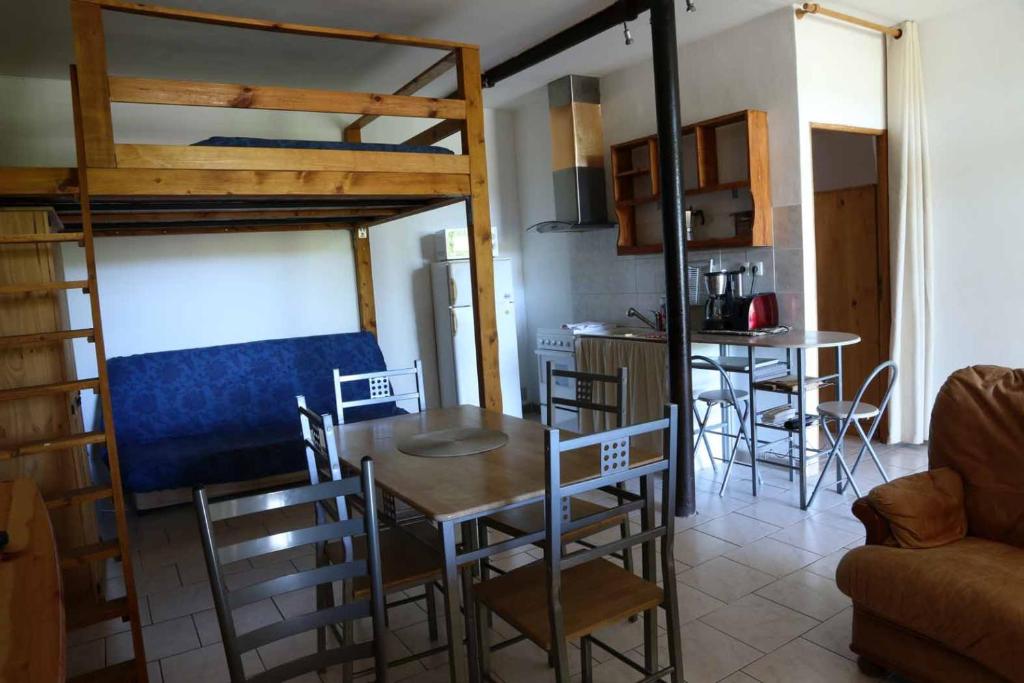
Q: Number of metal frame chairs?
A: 7